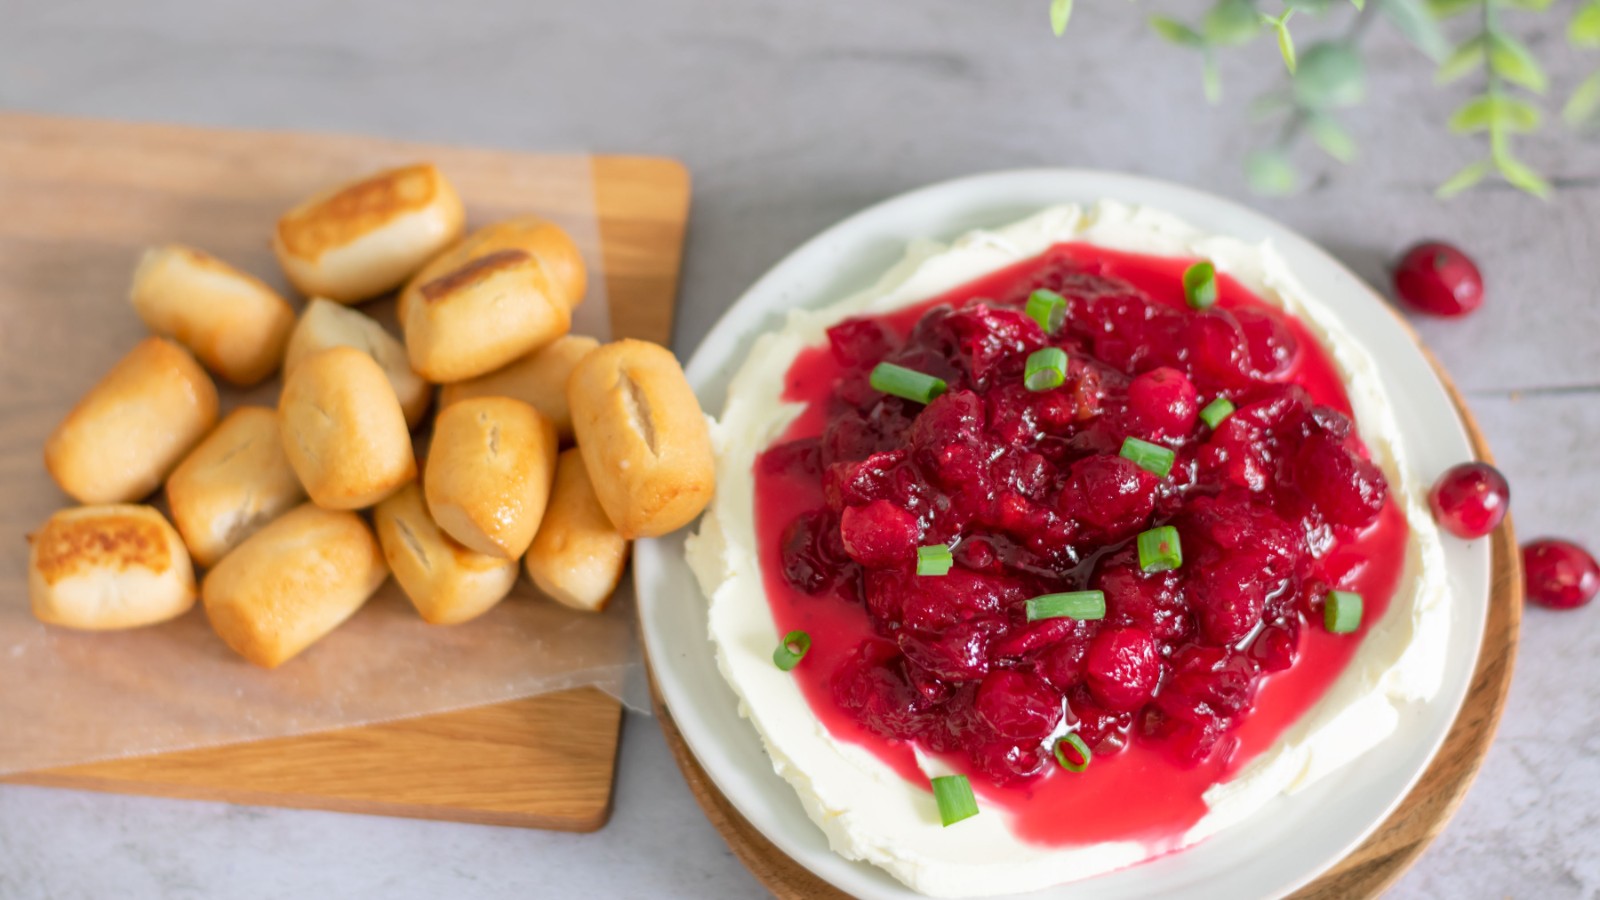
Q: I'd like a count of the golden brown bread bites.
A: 15